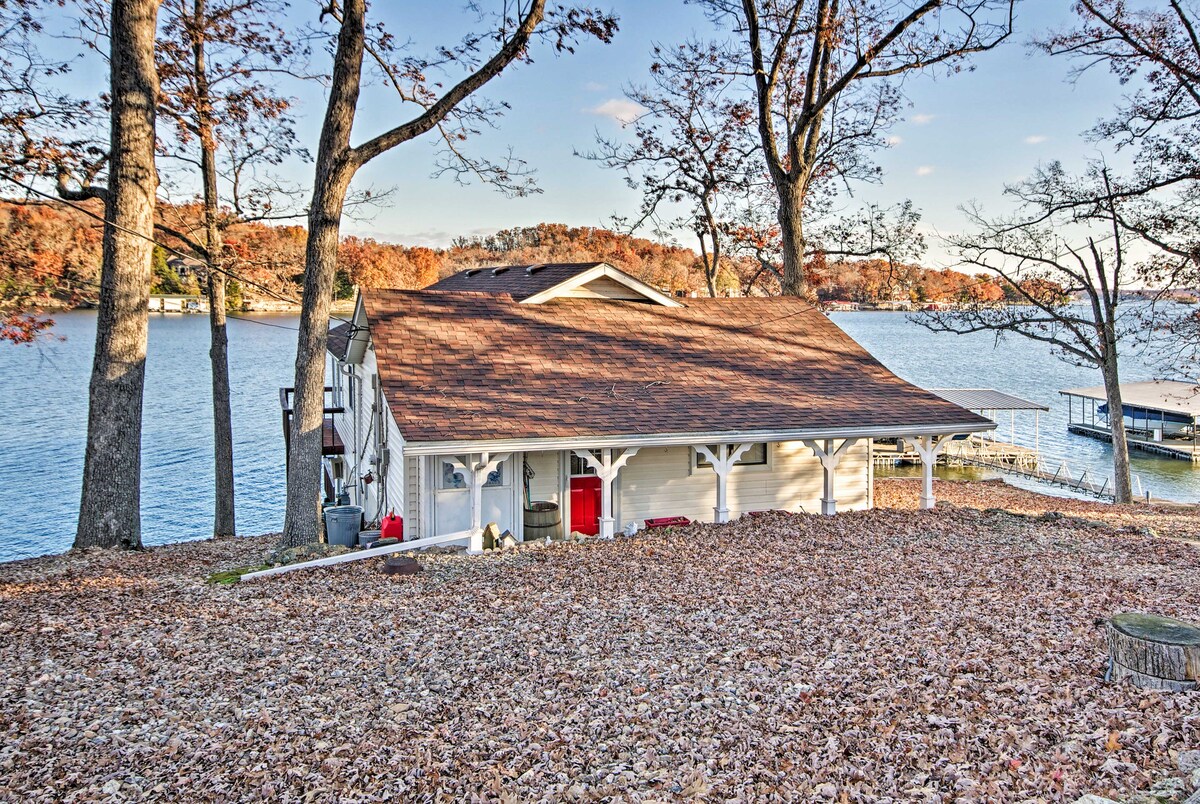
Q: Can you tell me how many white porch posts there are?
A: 5